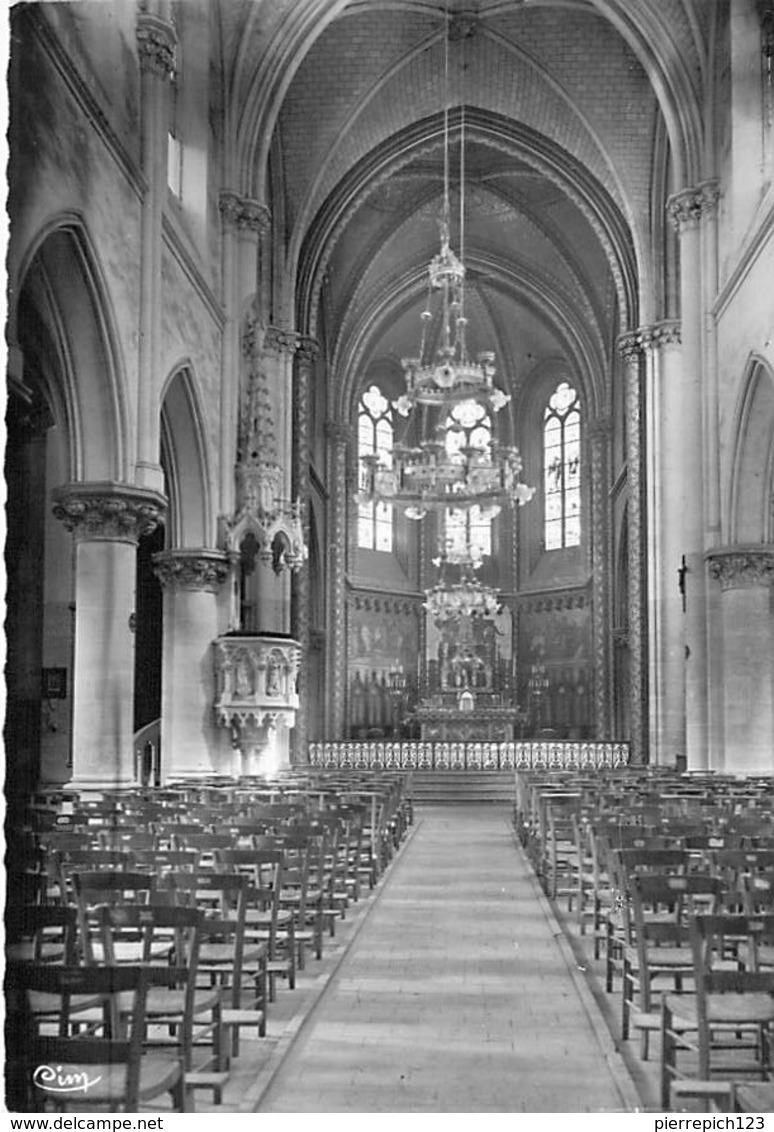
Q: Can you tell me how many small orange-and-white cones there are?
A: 0